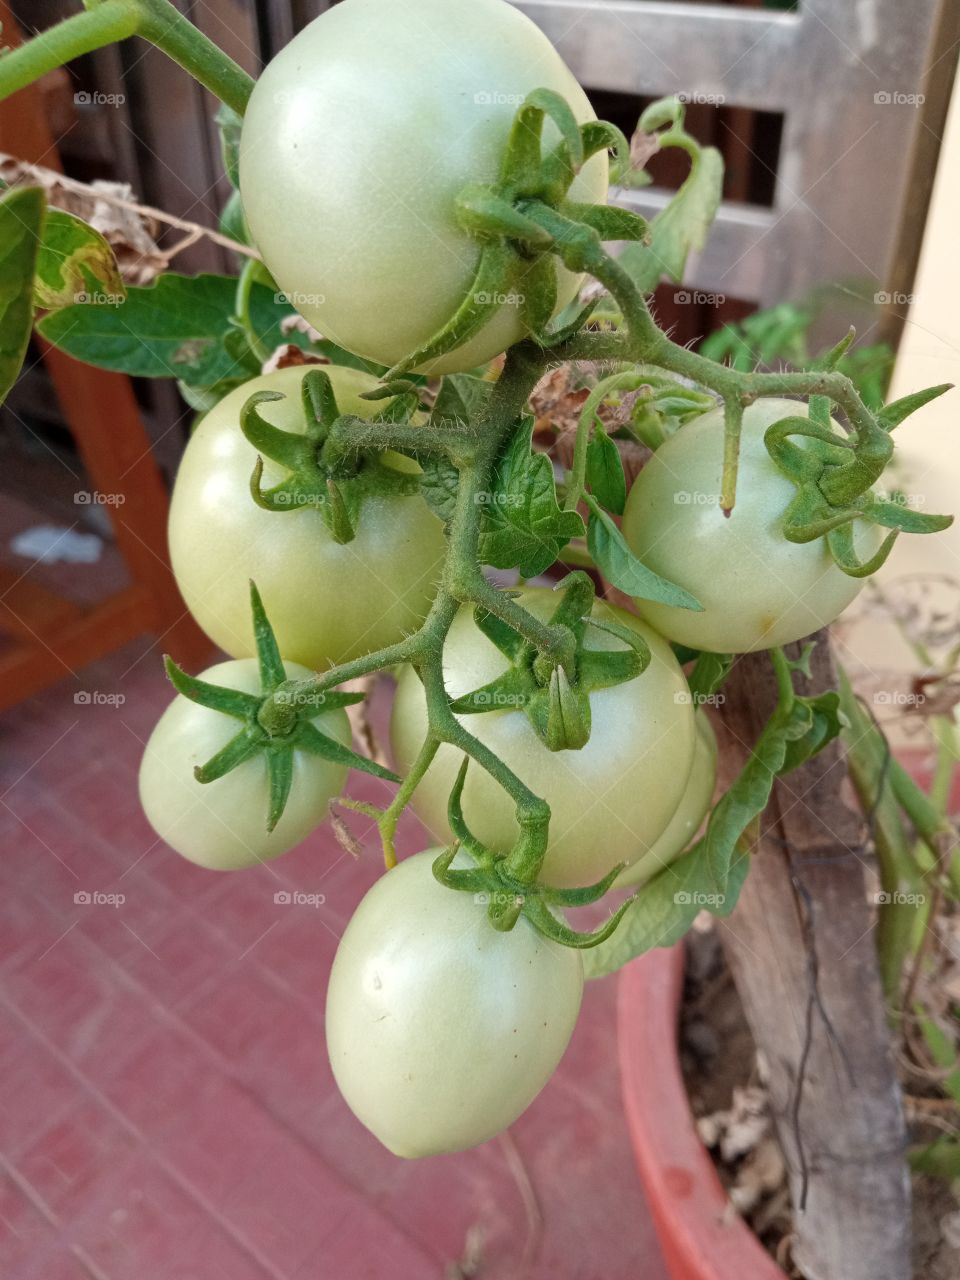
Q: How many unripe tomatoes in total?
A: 7